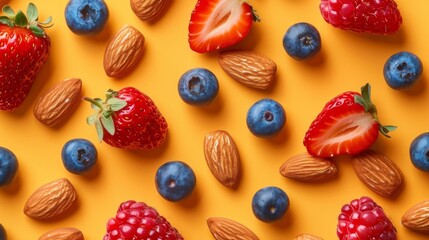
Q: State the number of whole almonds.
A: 7